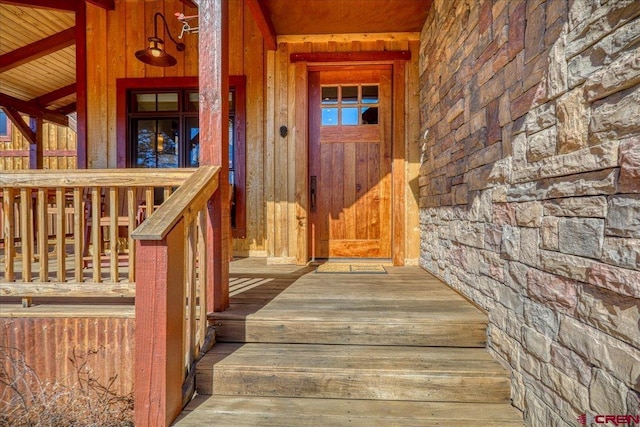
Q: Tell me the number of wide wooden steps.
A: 3